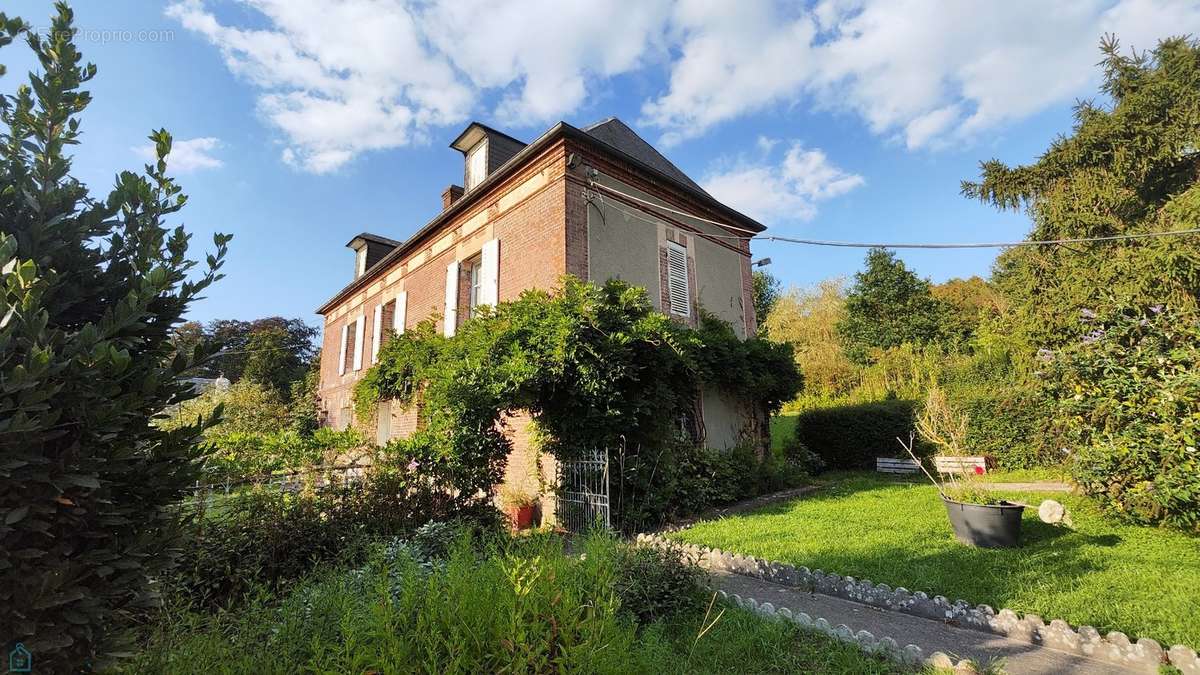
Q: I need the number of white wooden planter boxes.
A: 2